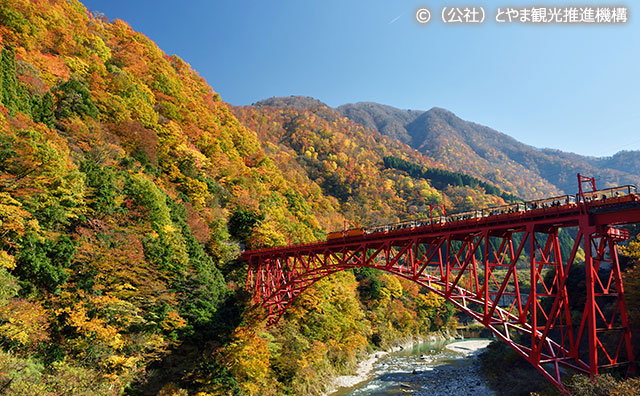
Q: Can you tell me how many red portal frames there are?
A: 5